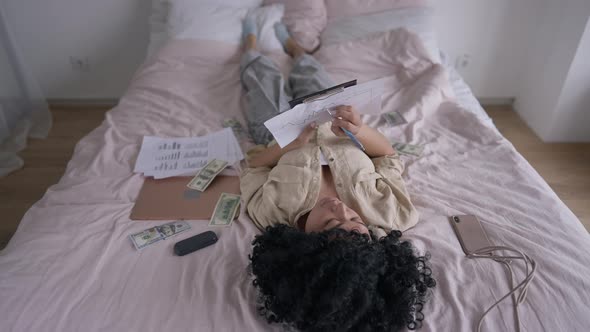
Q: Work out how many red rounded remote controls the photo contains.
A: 0